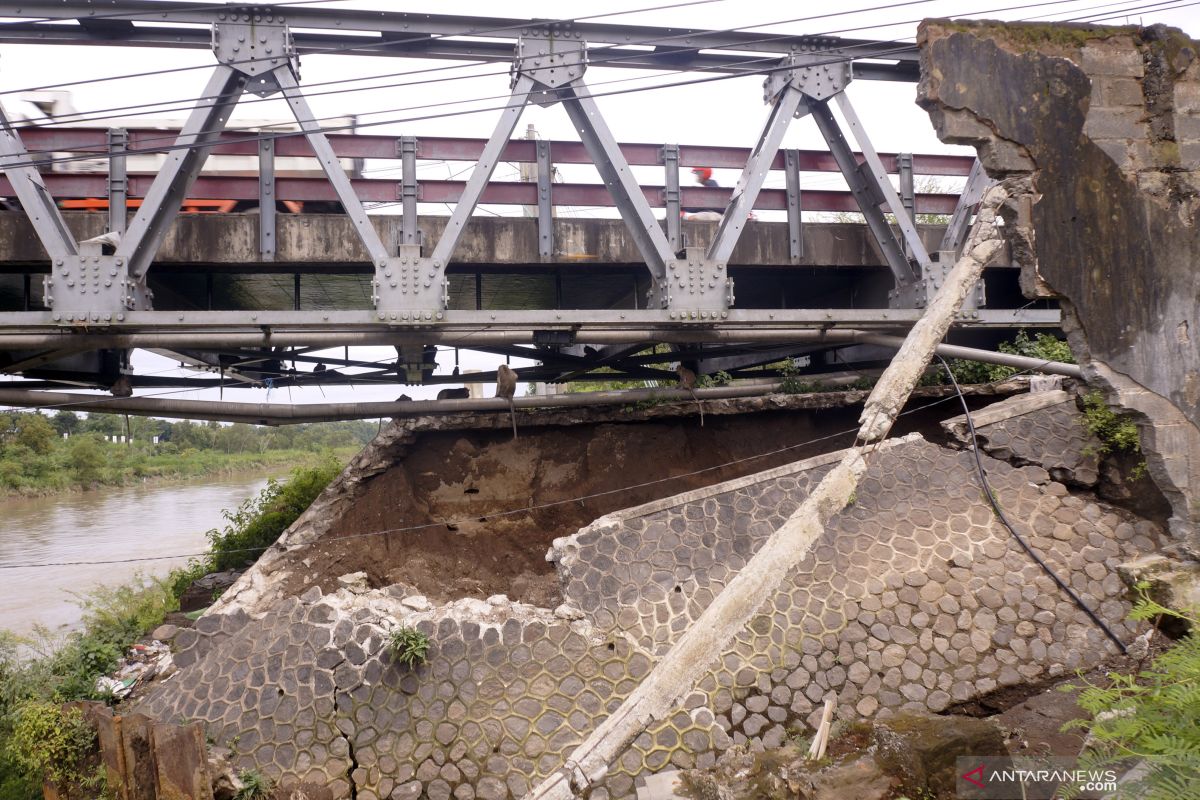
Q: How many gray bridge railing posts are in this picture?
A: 7